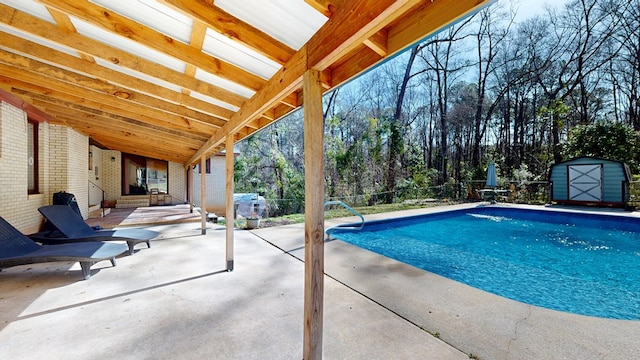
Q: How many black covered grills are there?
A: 1